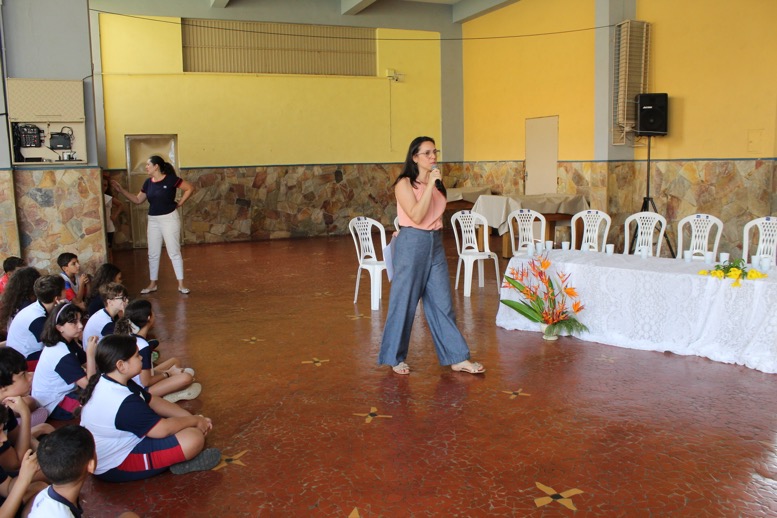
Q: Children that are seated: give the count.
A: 12